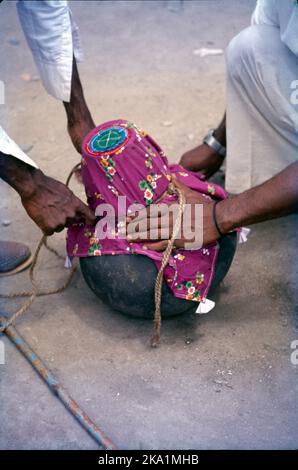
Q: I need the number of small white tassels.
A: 3